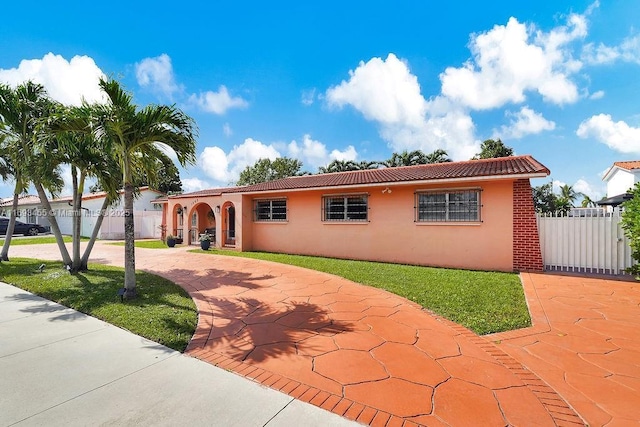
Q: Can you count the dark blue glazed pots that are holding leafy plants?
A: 2